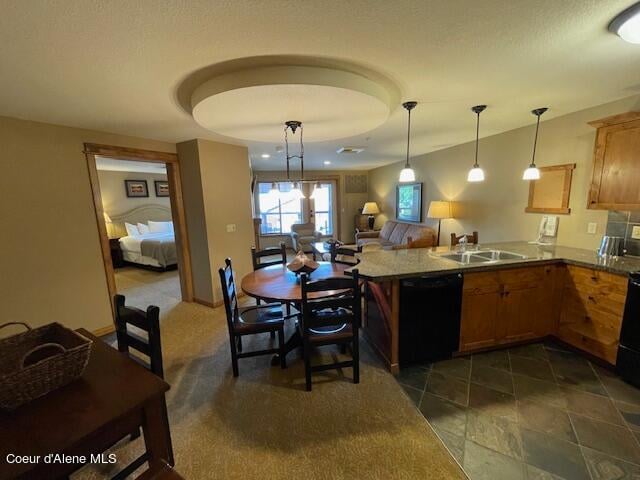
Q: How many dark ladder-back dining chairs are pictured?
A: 5